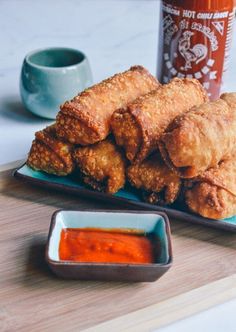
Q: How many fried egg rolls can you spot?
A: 7